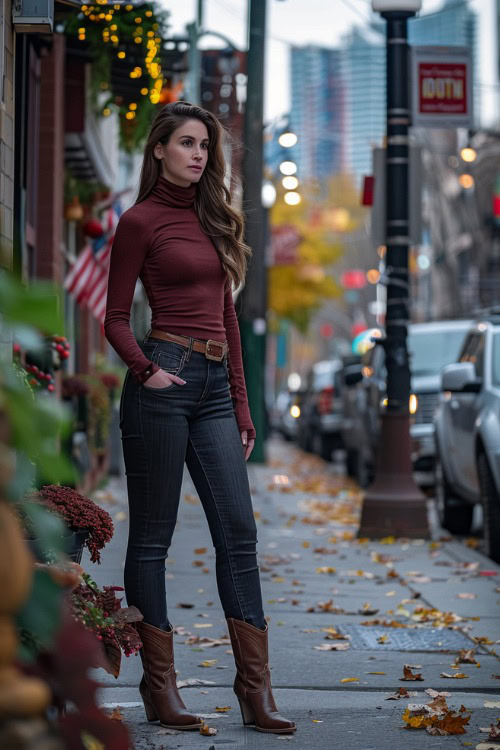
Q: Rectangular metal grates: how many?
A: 1